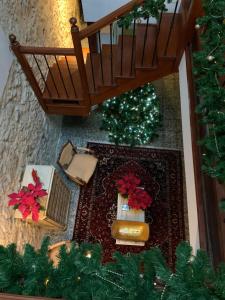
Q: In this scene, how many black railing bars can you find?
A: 12